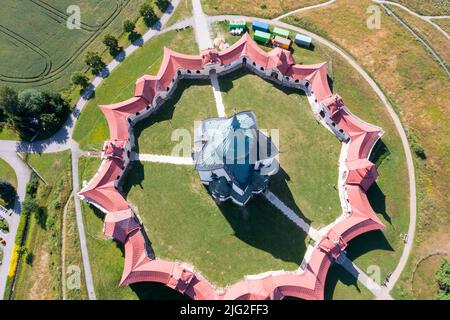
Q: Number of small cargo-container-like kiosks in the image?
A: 6